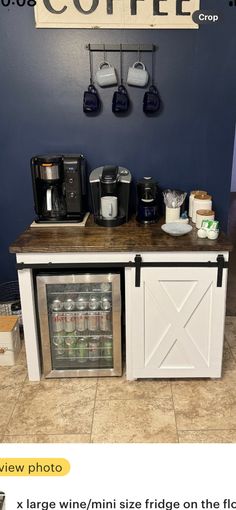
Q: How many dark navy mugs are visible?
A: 3